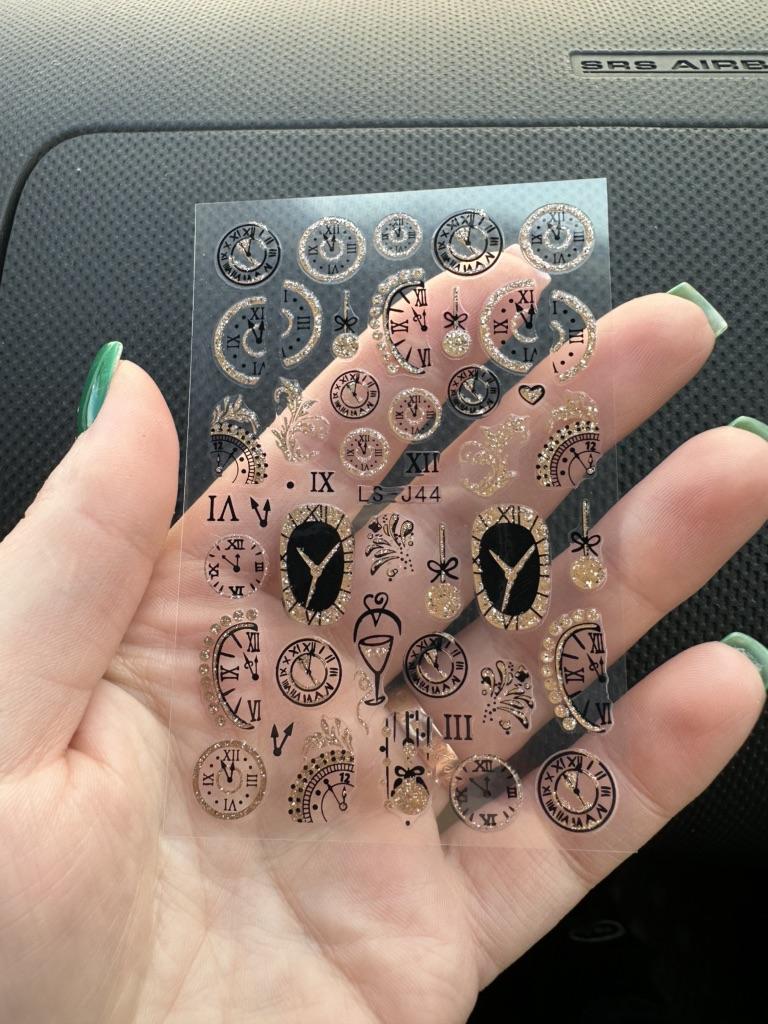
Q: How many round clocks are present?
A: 15